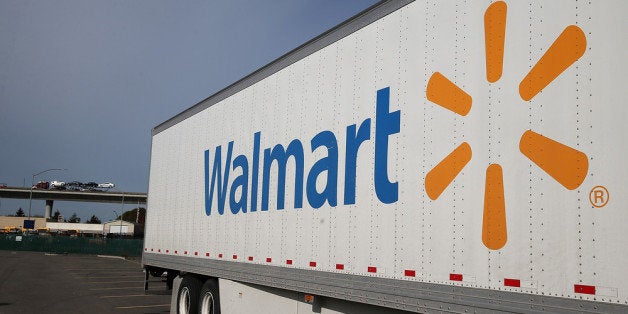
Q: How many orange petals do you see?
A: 6